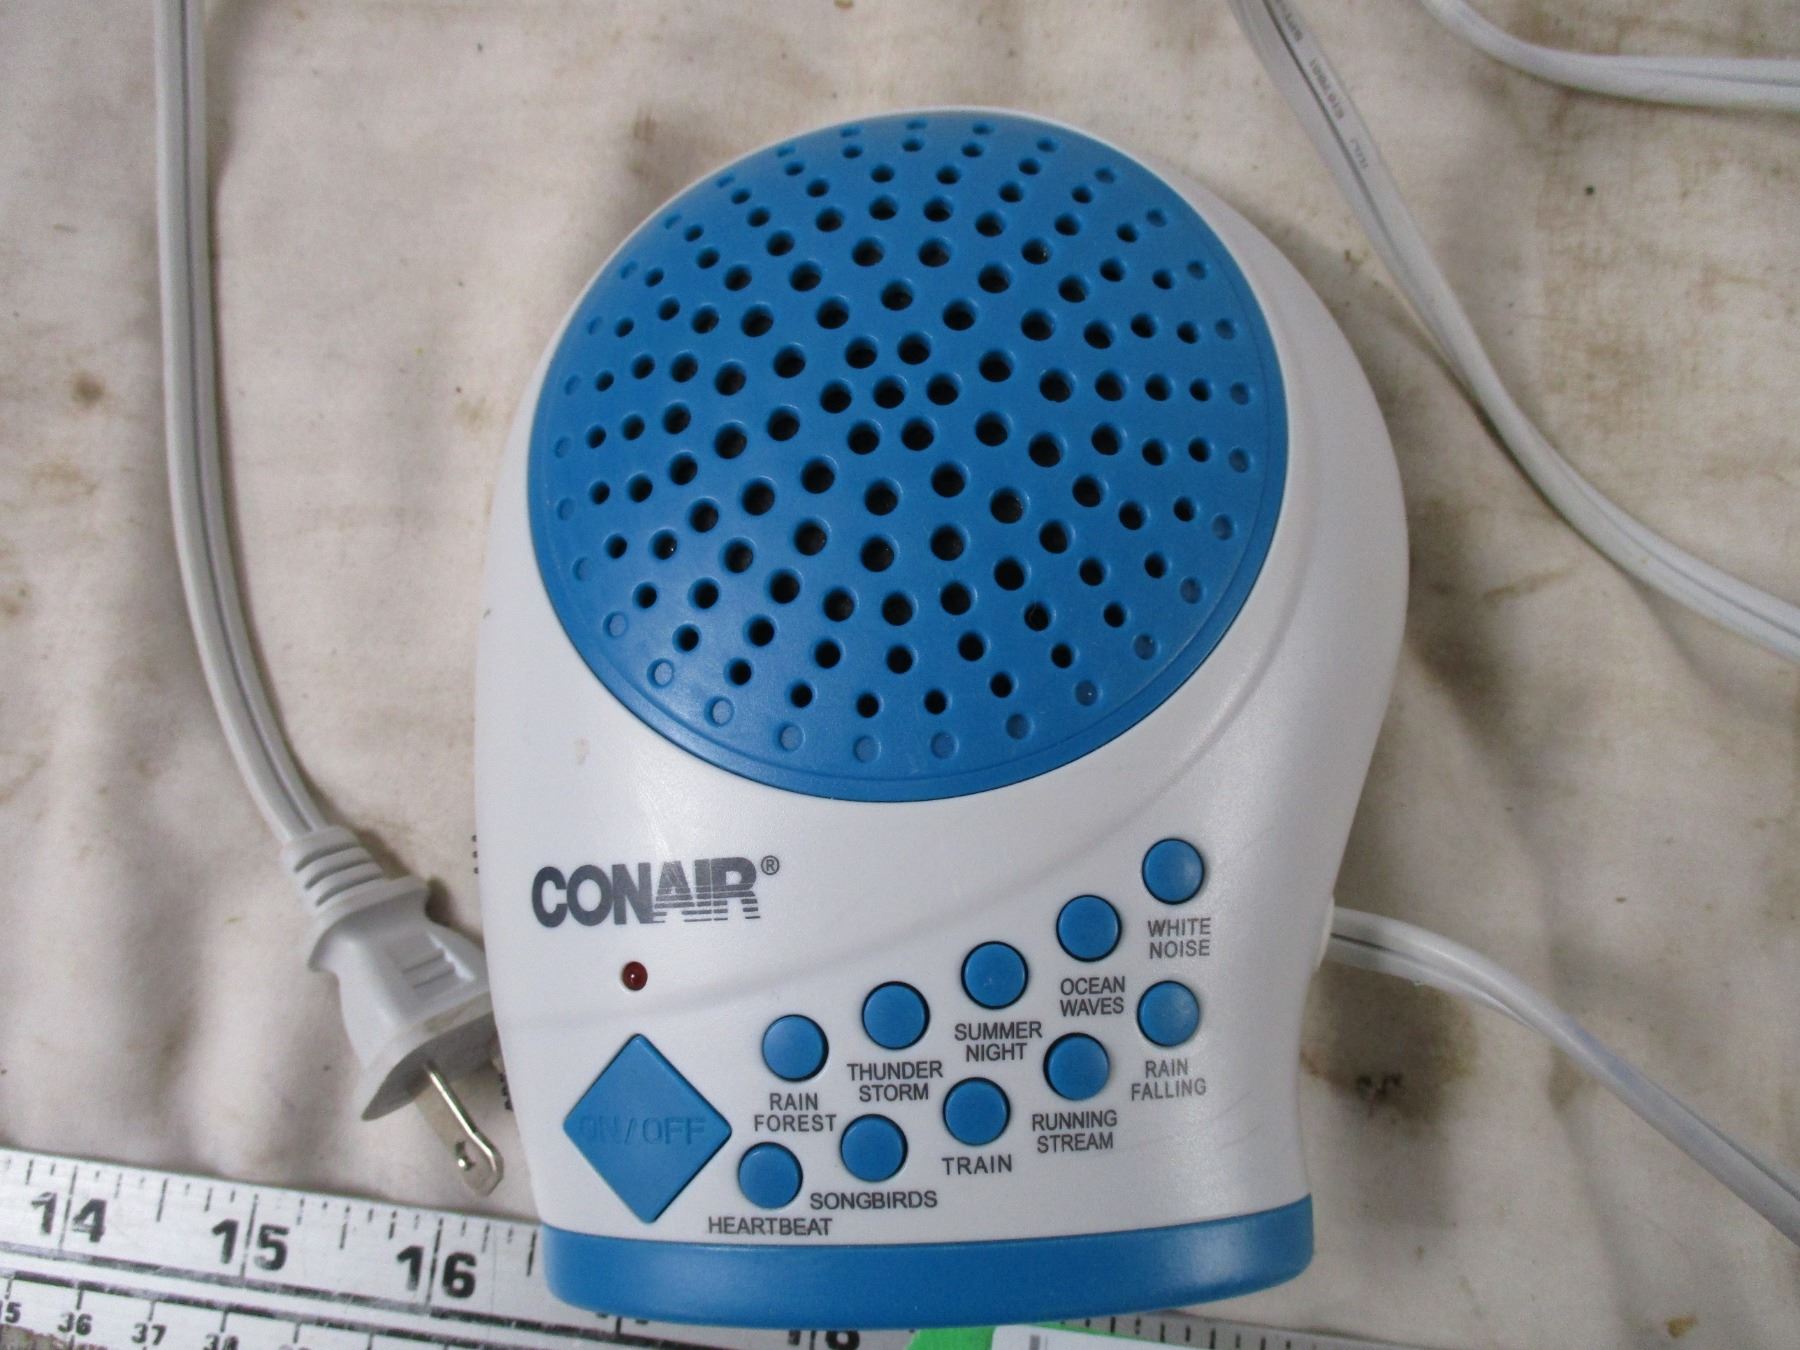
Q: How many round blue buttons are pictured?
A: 10